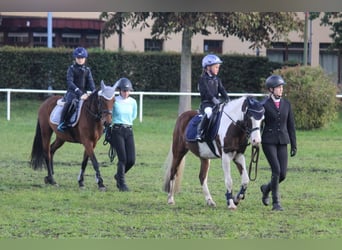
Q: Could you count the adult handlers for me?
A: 2